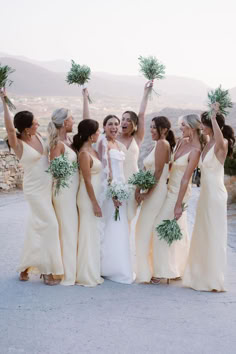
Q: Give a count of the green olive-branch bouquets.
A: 7